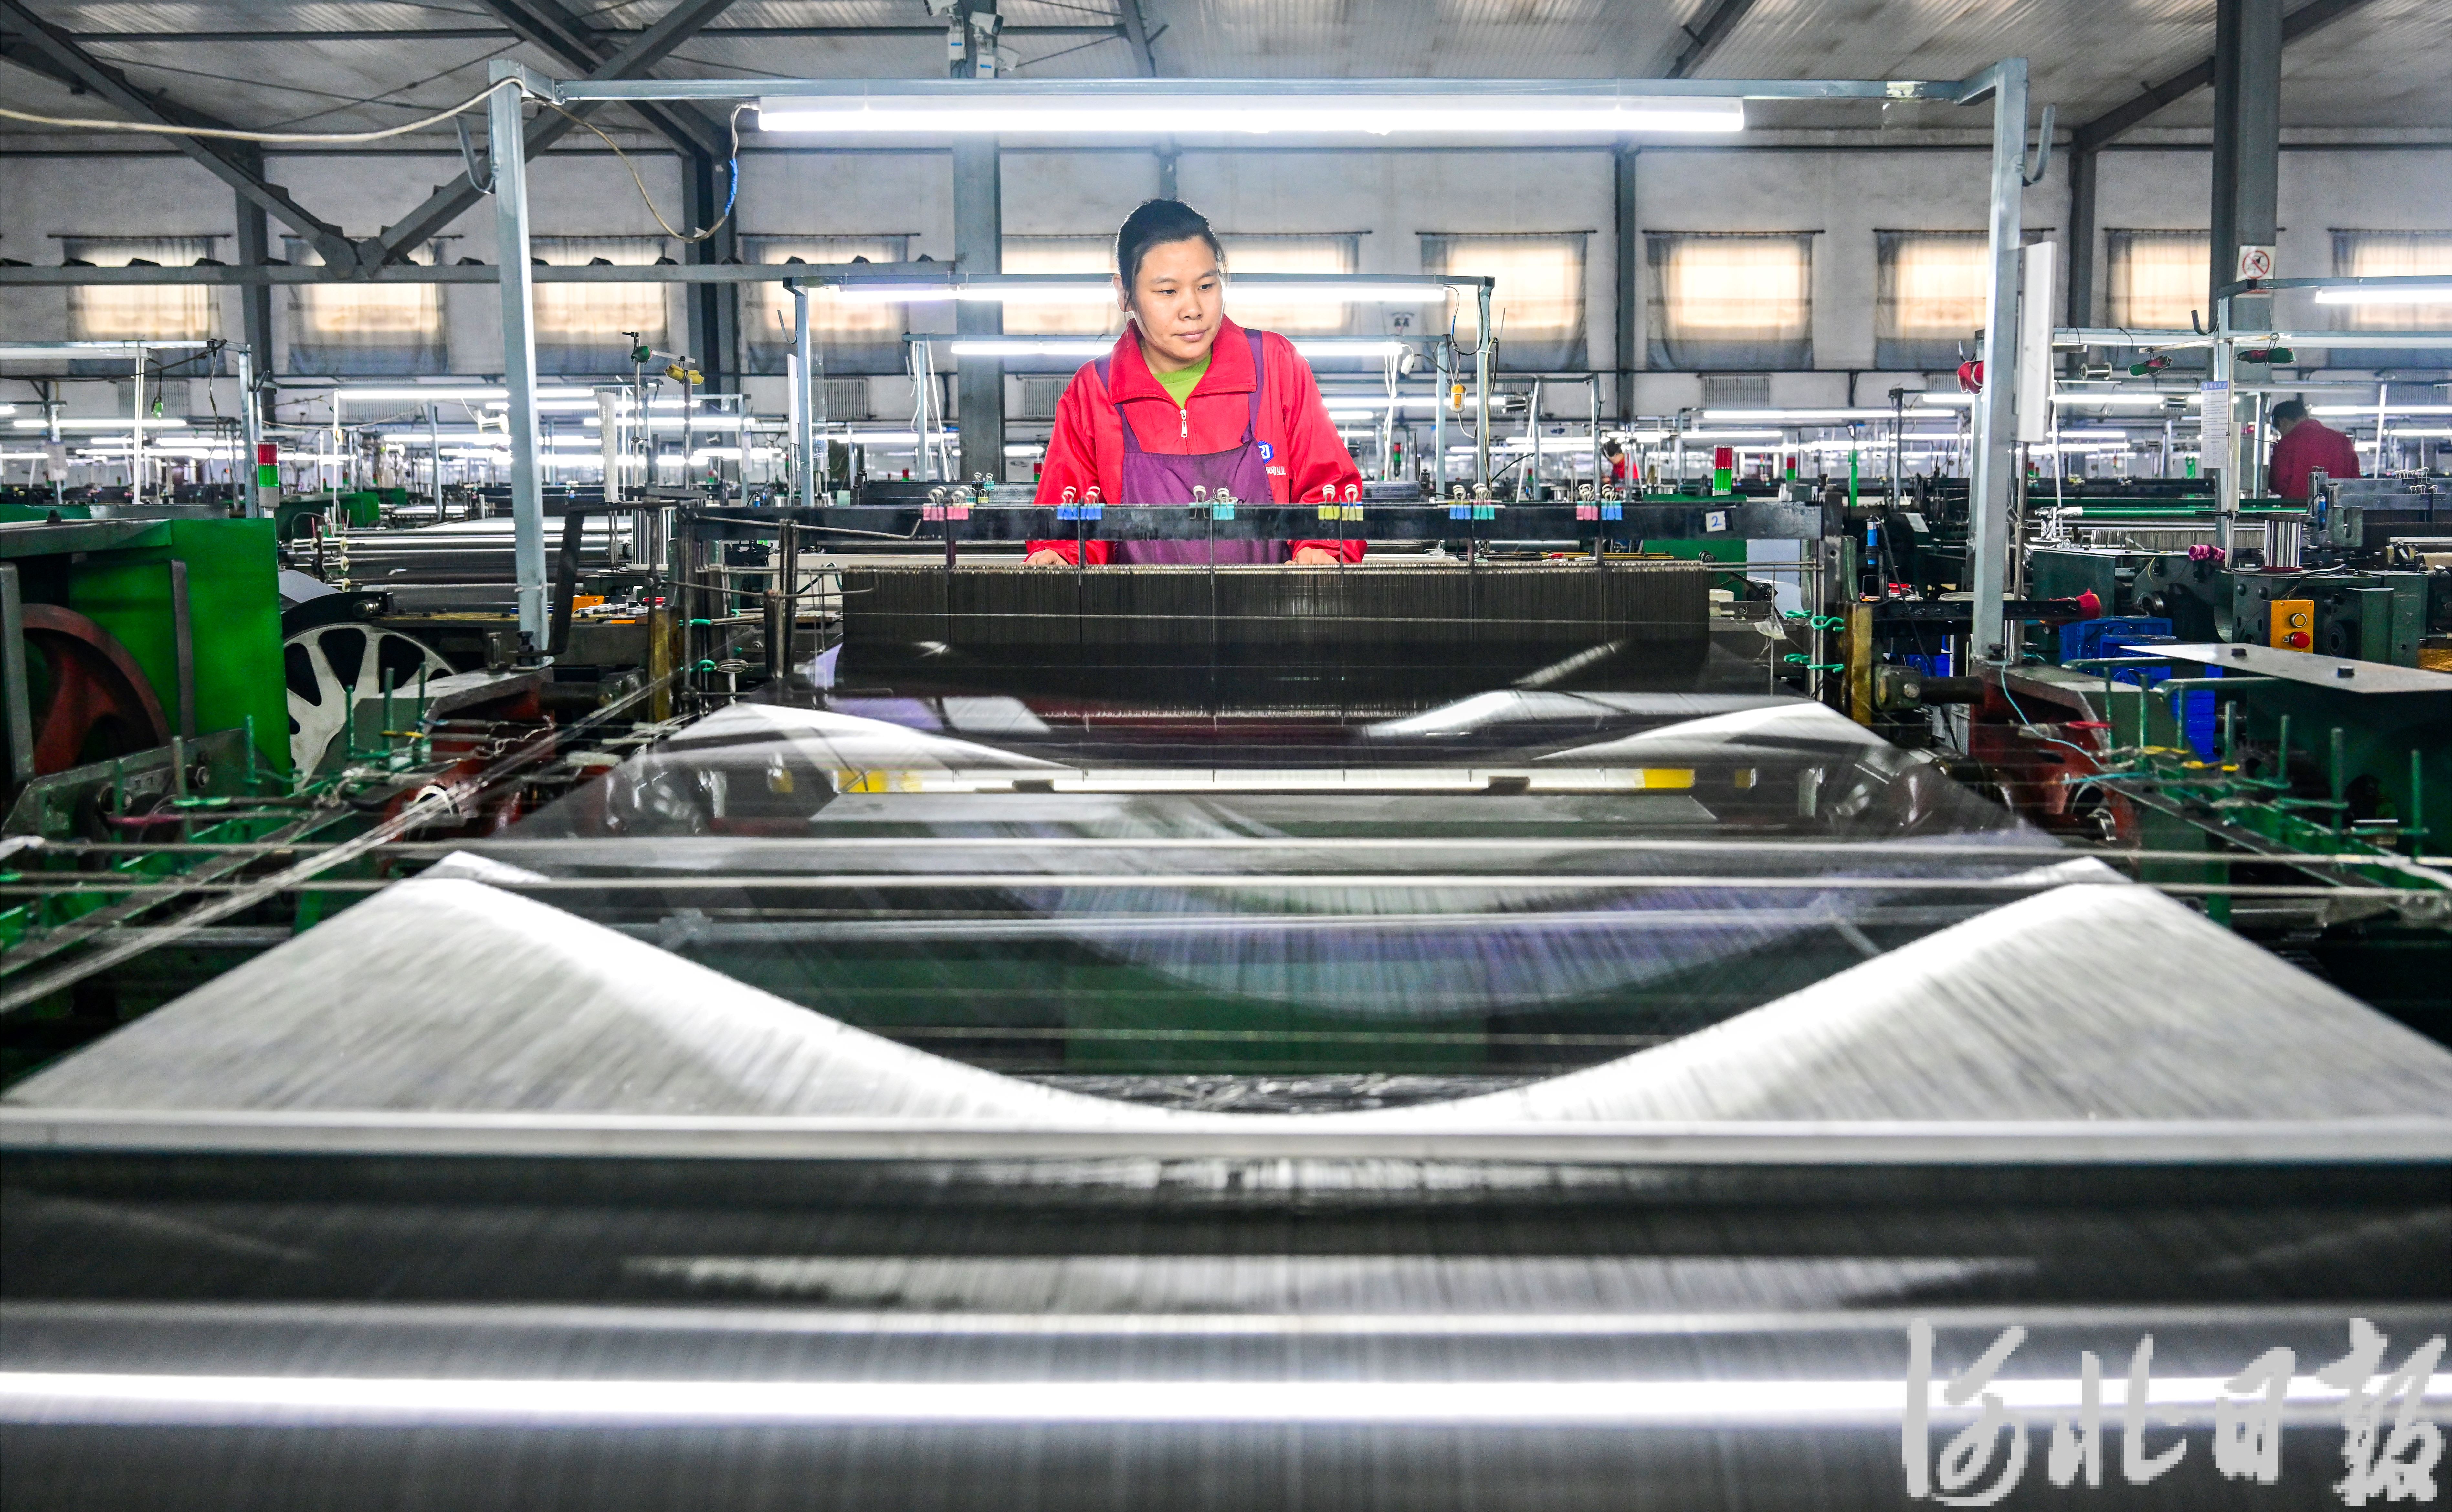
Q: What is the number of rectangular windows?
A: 11